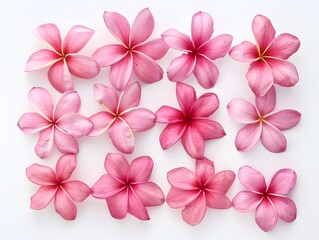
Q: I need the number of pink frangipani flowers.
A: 12